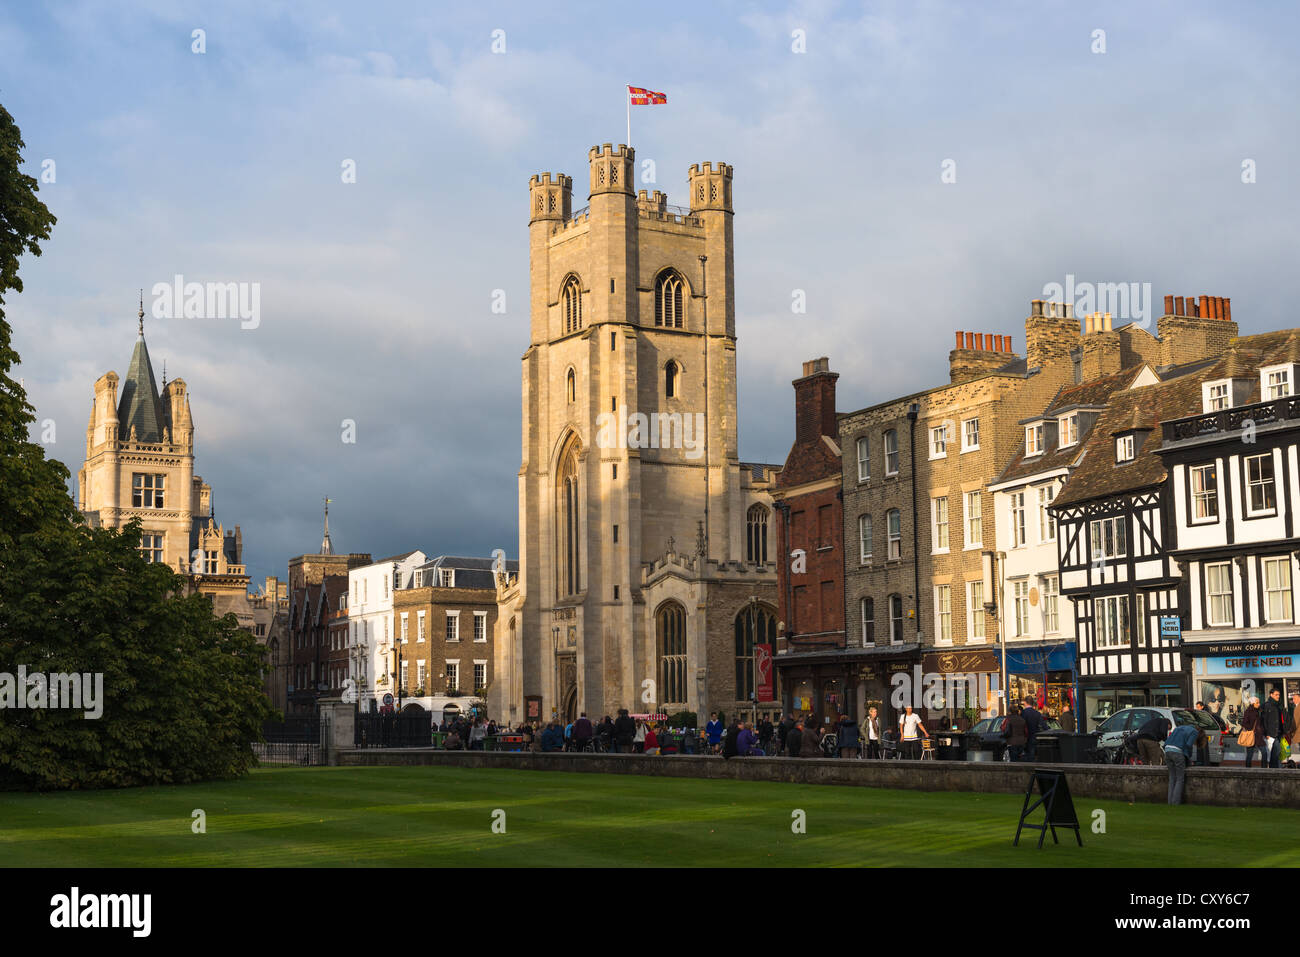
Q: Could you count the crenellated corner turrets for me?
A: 4